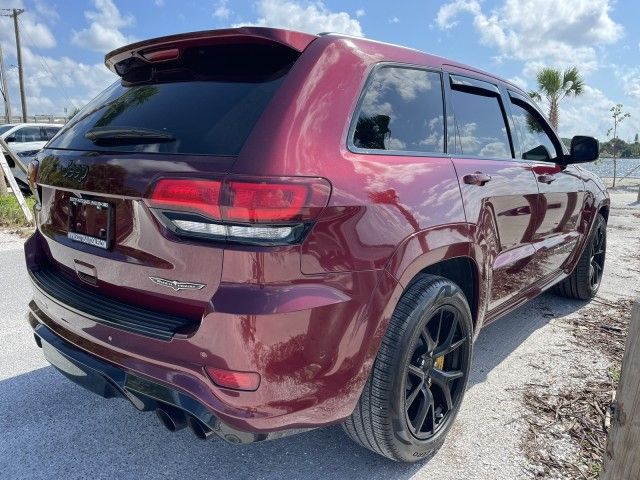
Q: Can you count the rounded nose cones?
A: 0